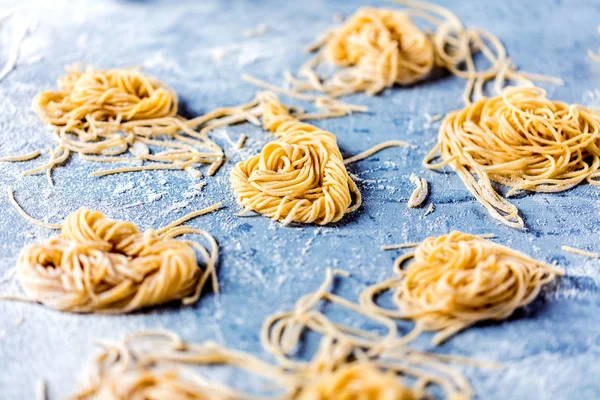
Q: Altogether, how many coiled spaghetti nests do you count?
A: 8